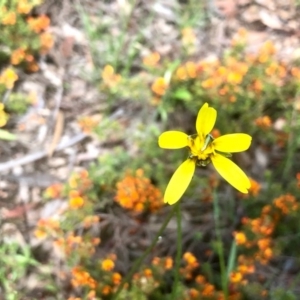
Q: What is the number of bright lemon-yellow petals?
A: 5